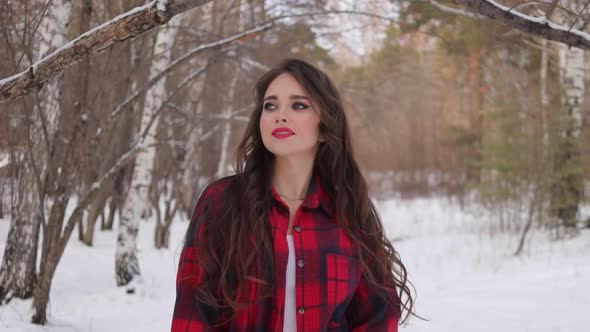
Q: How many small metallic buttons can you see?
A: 3